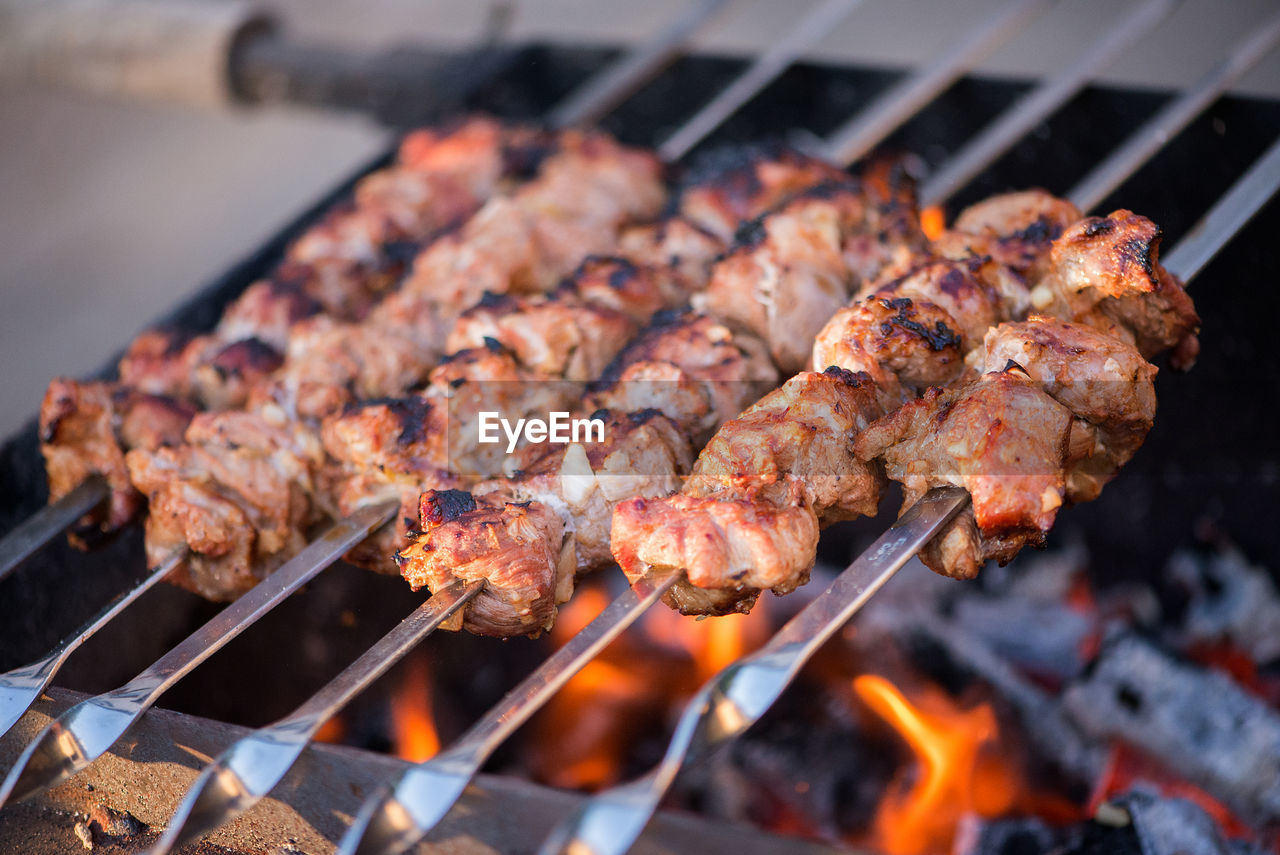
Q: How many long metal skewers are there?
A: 6